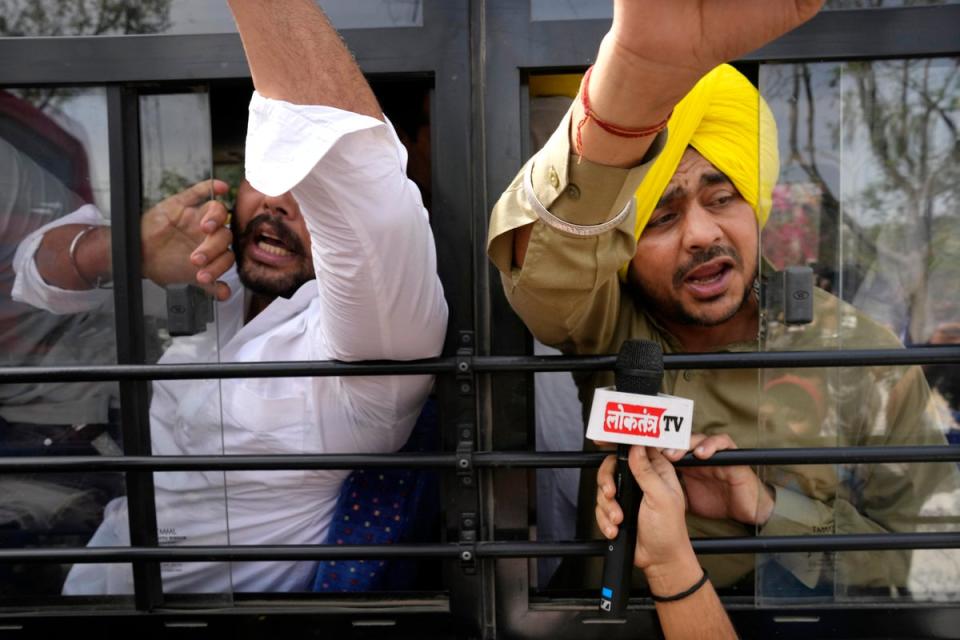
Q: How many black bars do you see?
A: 3